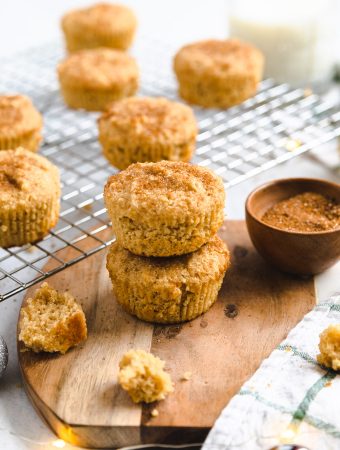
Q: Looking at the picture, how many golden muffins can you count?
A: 8